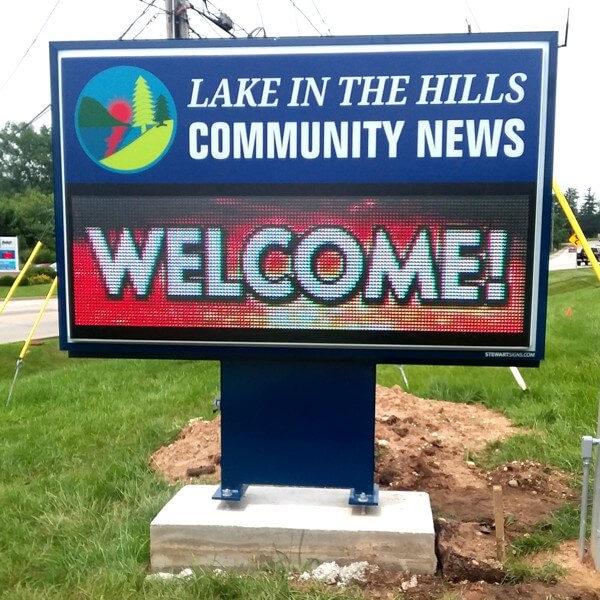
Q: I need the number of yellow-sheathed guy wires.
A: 3